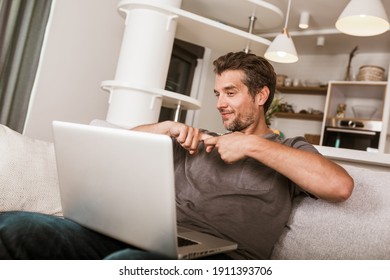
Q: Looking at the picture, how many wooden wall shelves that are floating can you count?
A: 2